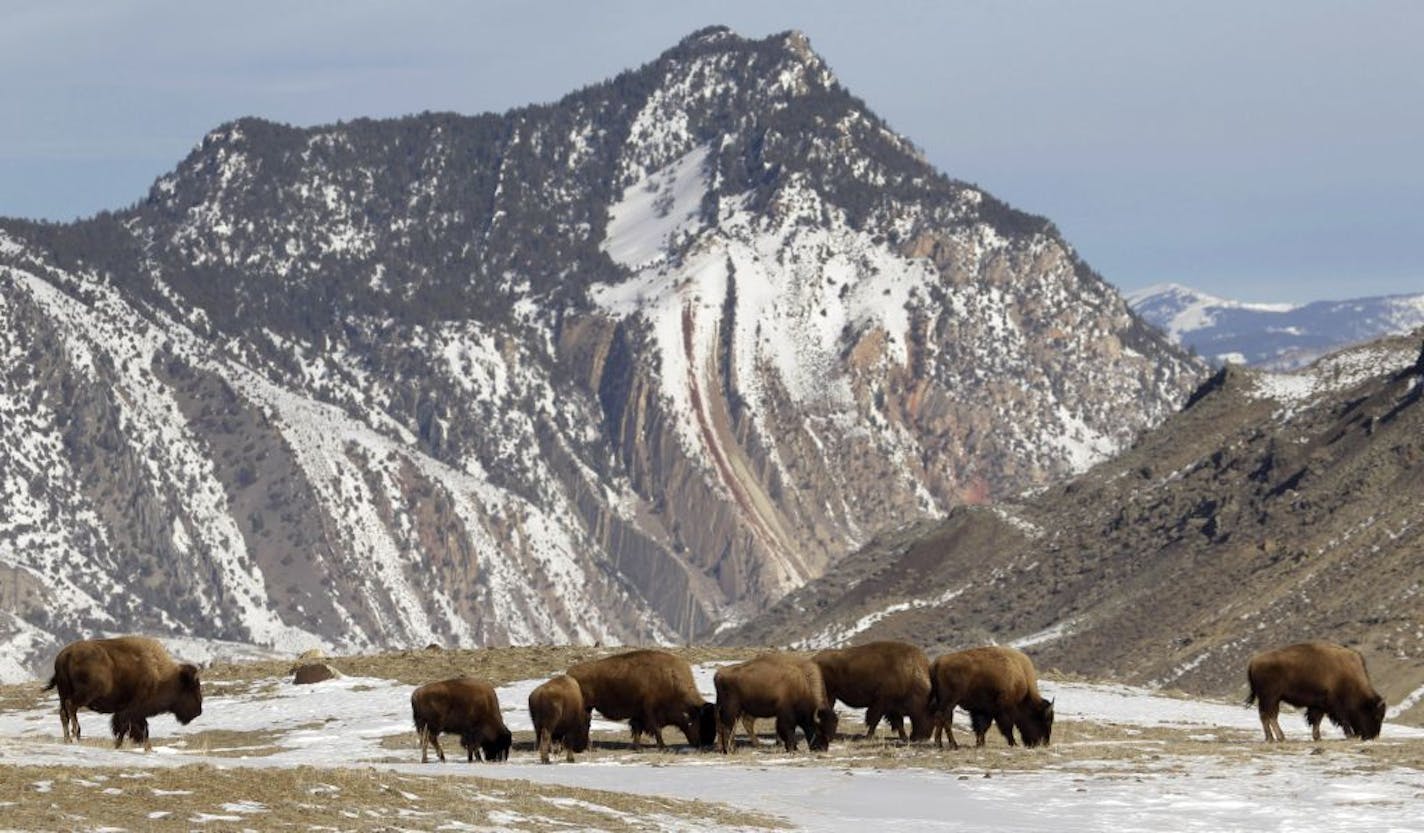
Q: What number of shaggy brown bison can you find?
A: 8